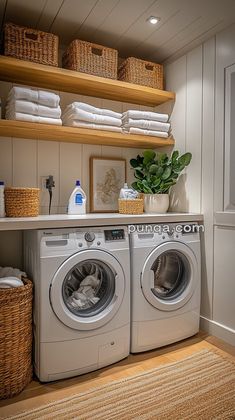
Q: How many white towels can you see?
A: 9